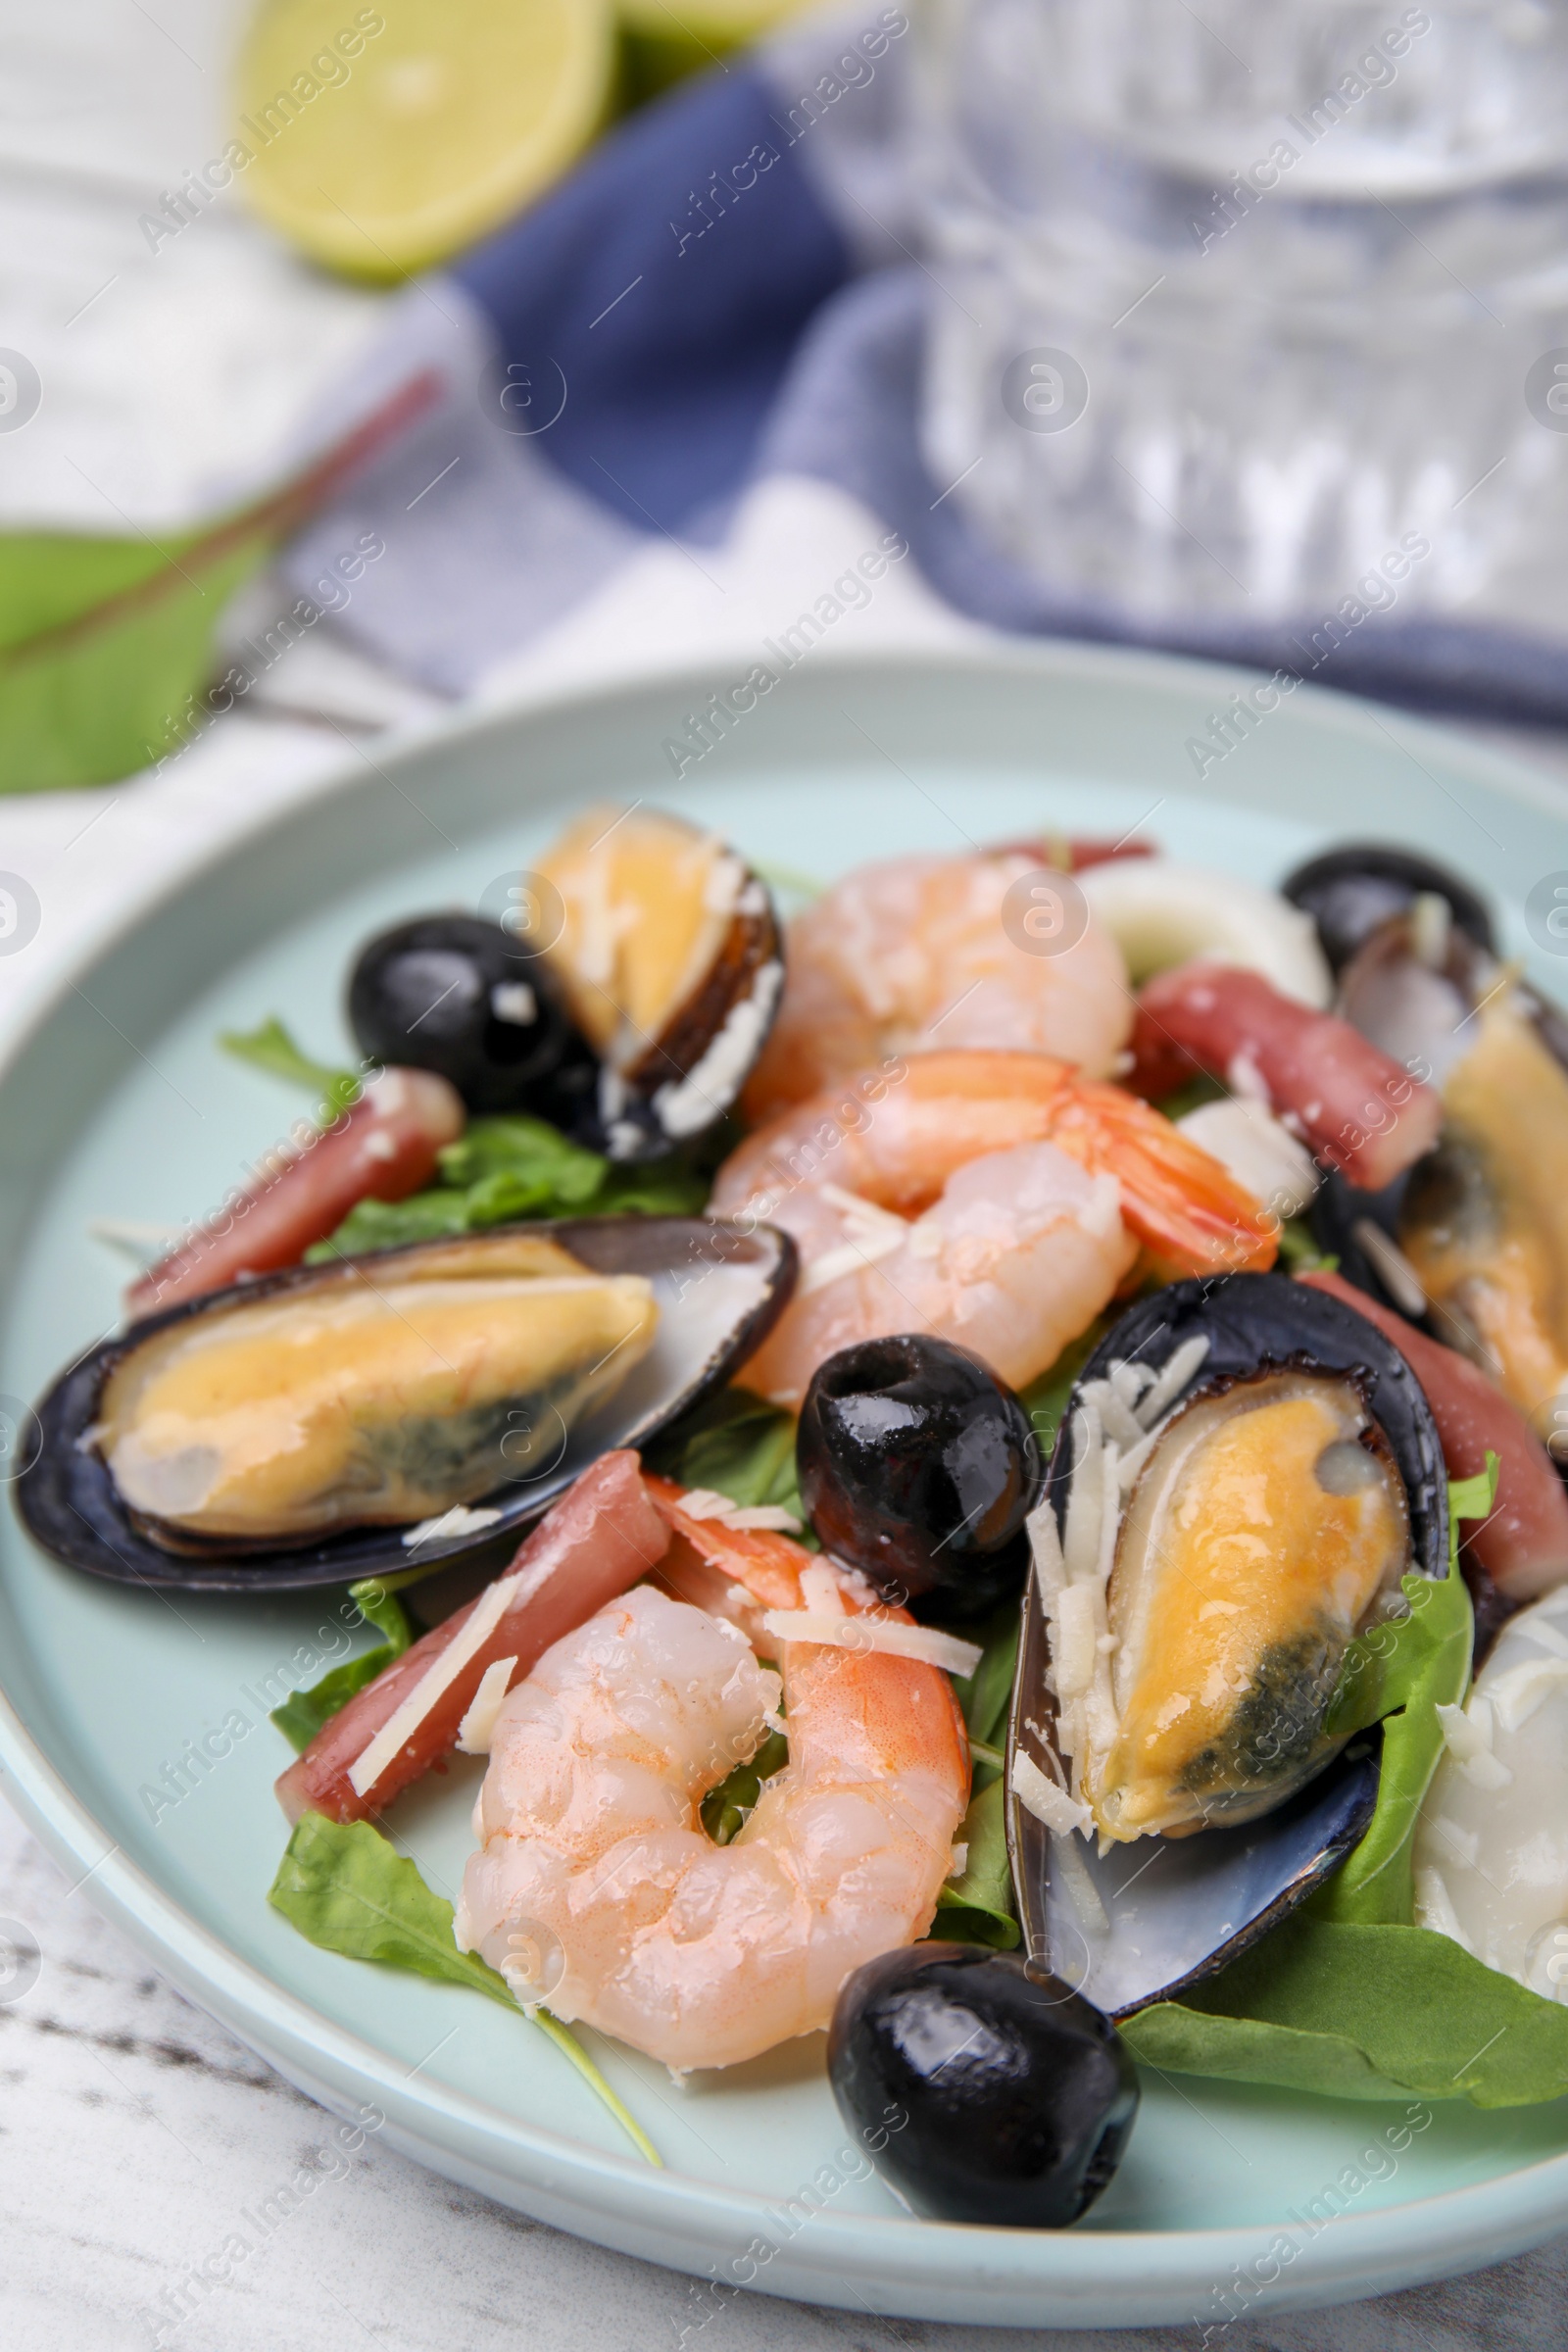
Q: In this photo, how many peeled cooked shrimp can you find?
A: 3